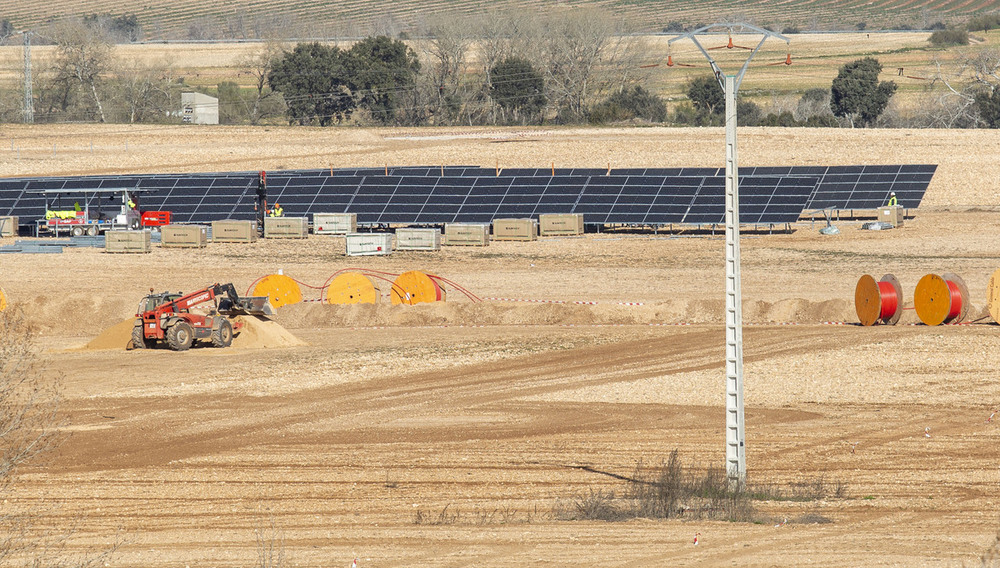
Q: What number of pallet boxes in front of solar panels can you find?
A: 12